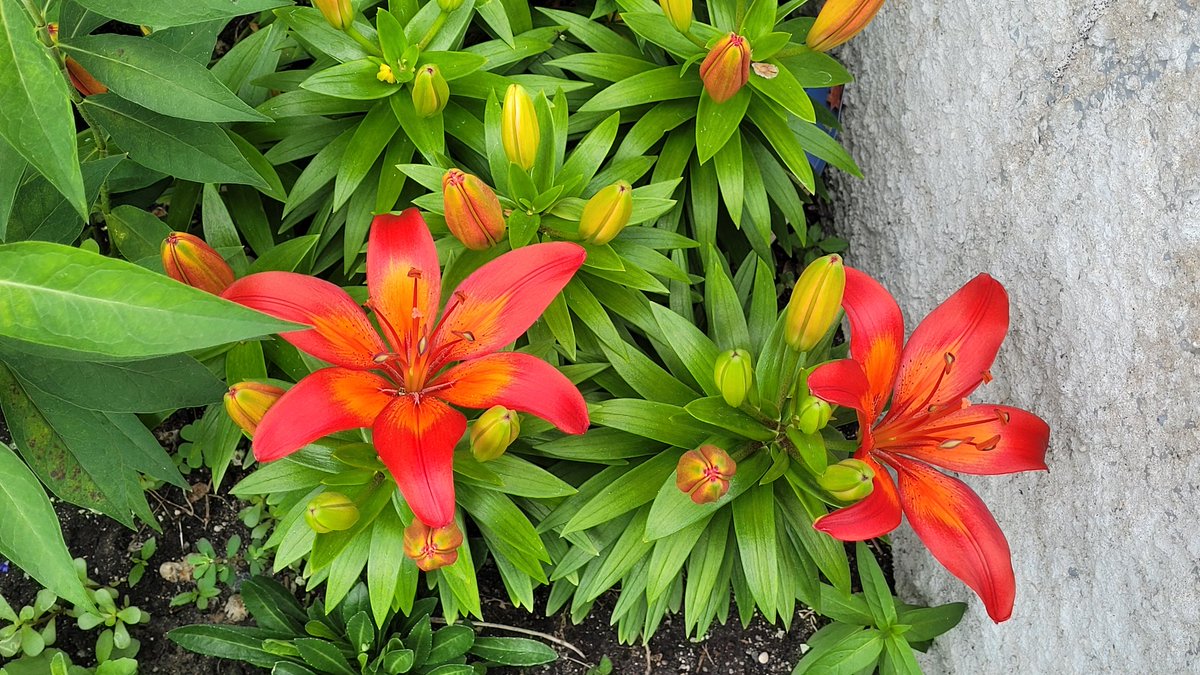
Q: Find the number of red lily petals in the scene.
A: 12